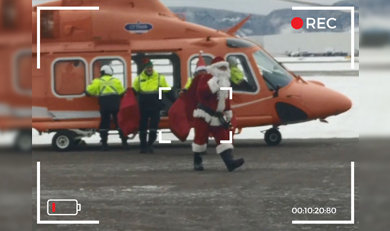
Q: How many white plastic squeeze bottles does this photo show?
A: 0